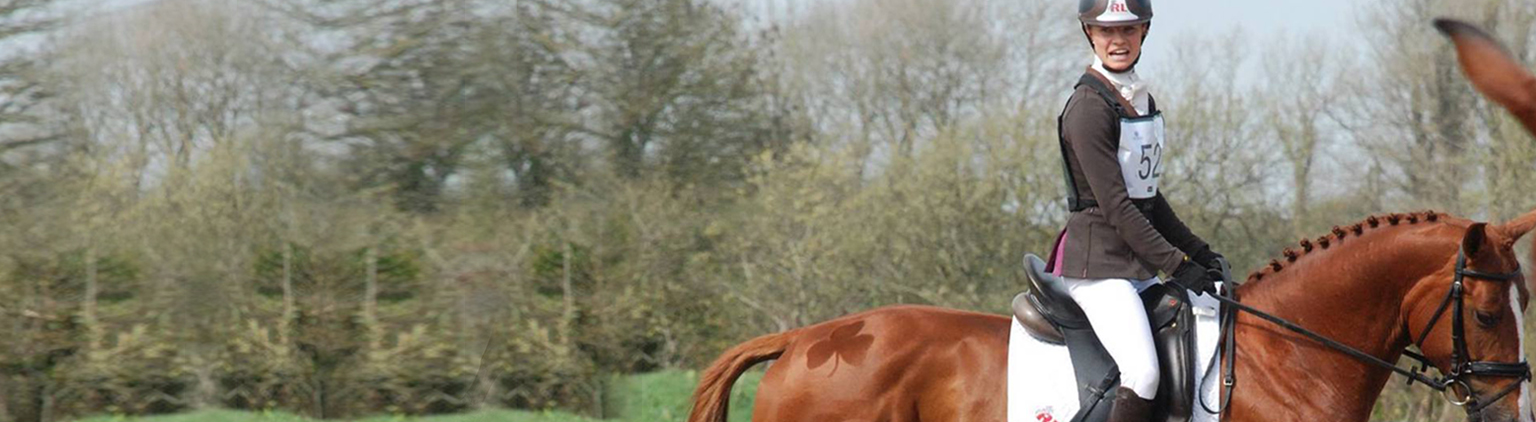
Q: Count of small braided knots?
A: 11